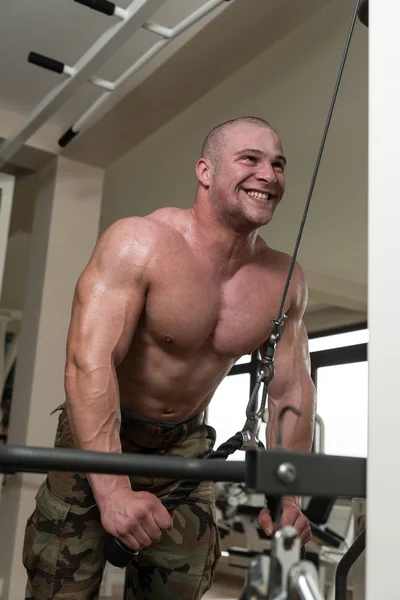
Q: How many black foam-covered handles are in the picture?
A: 3